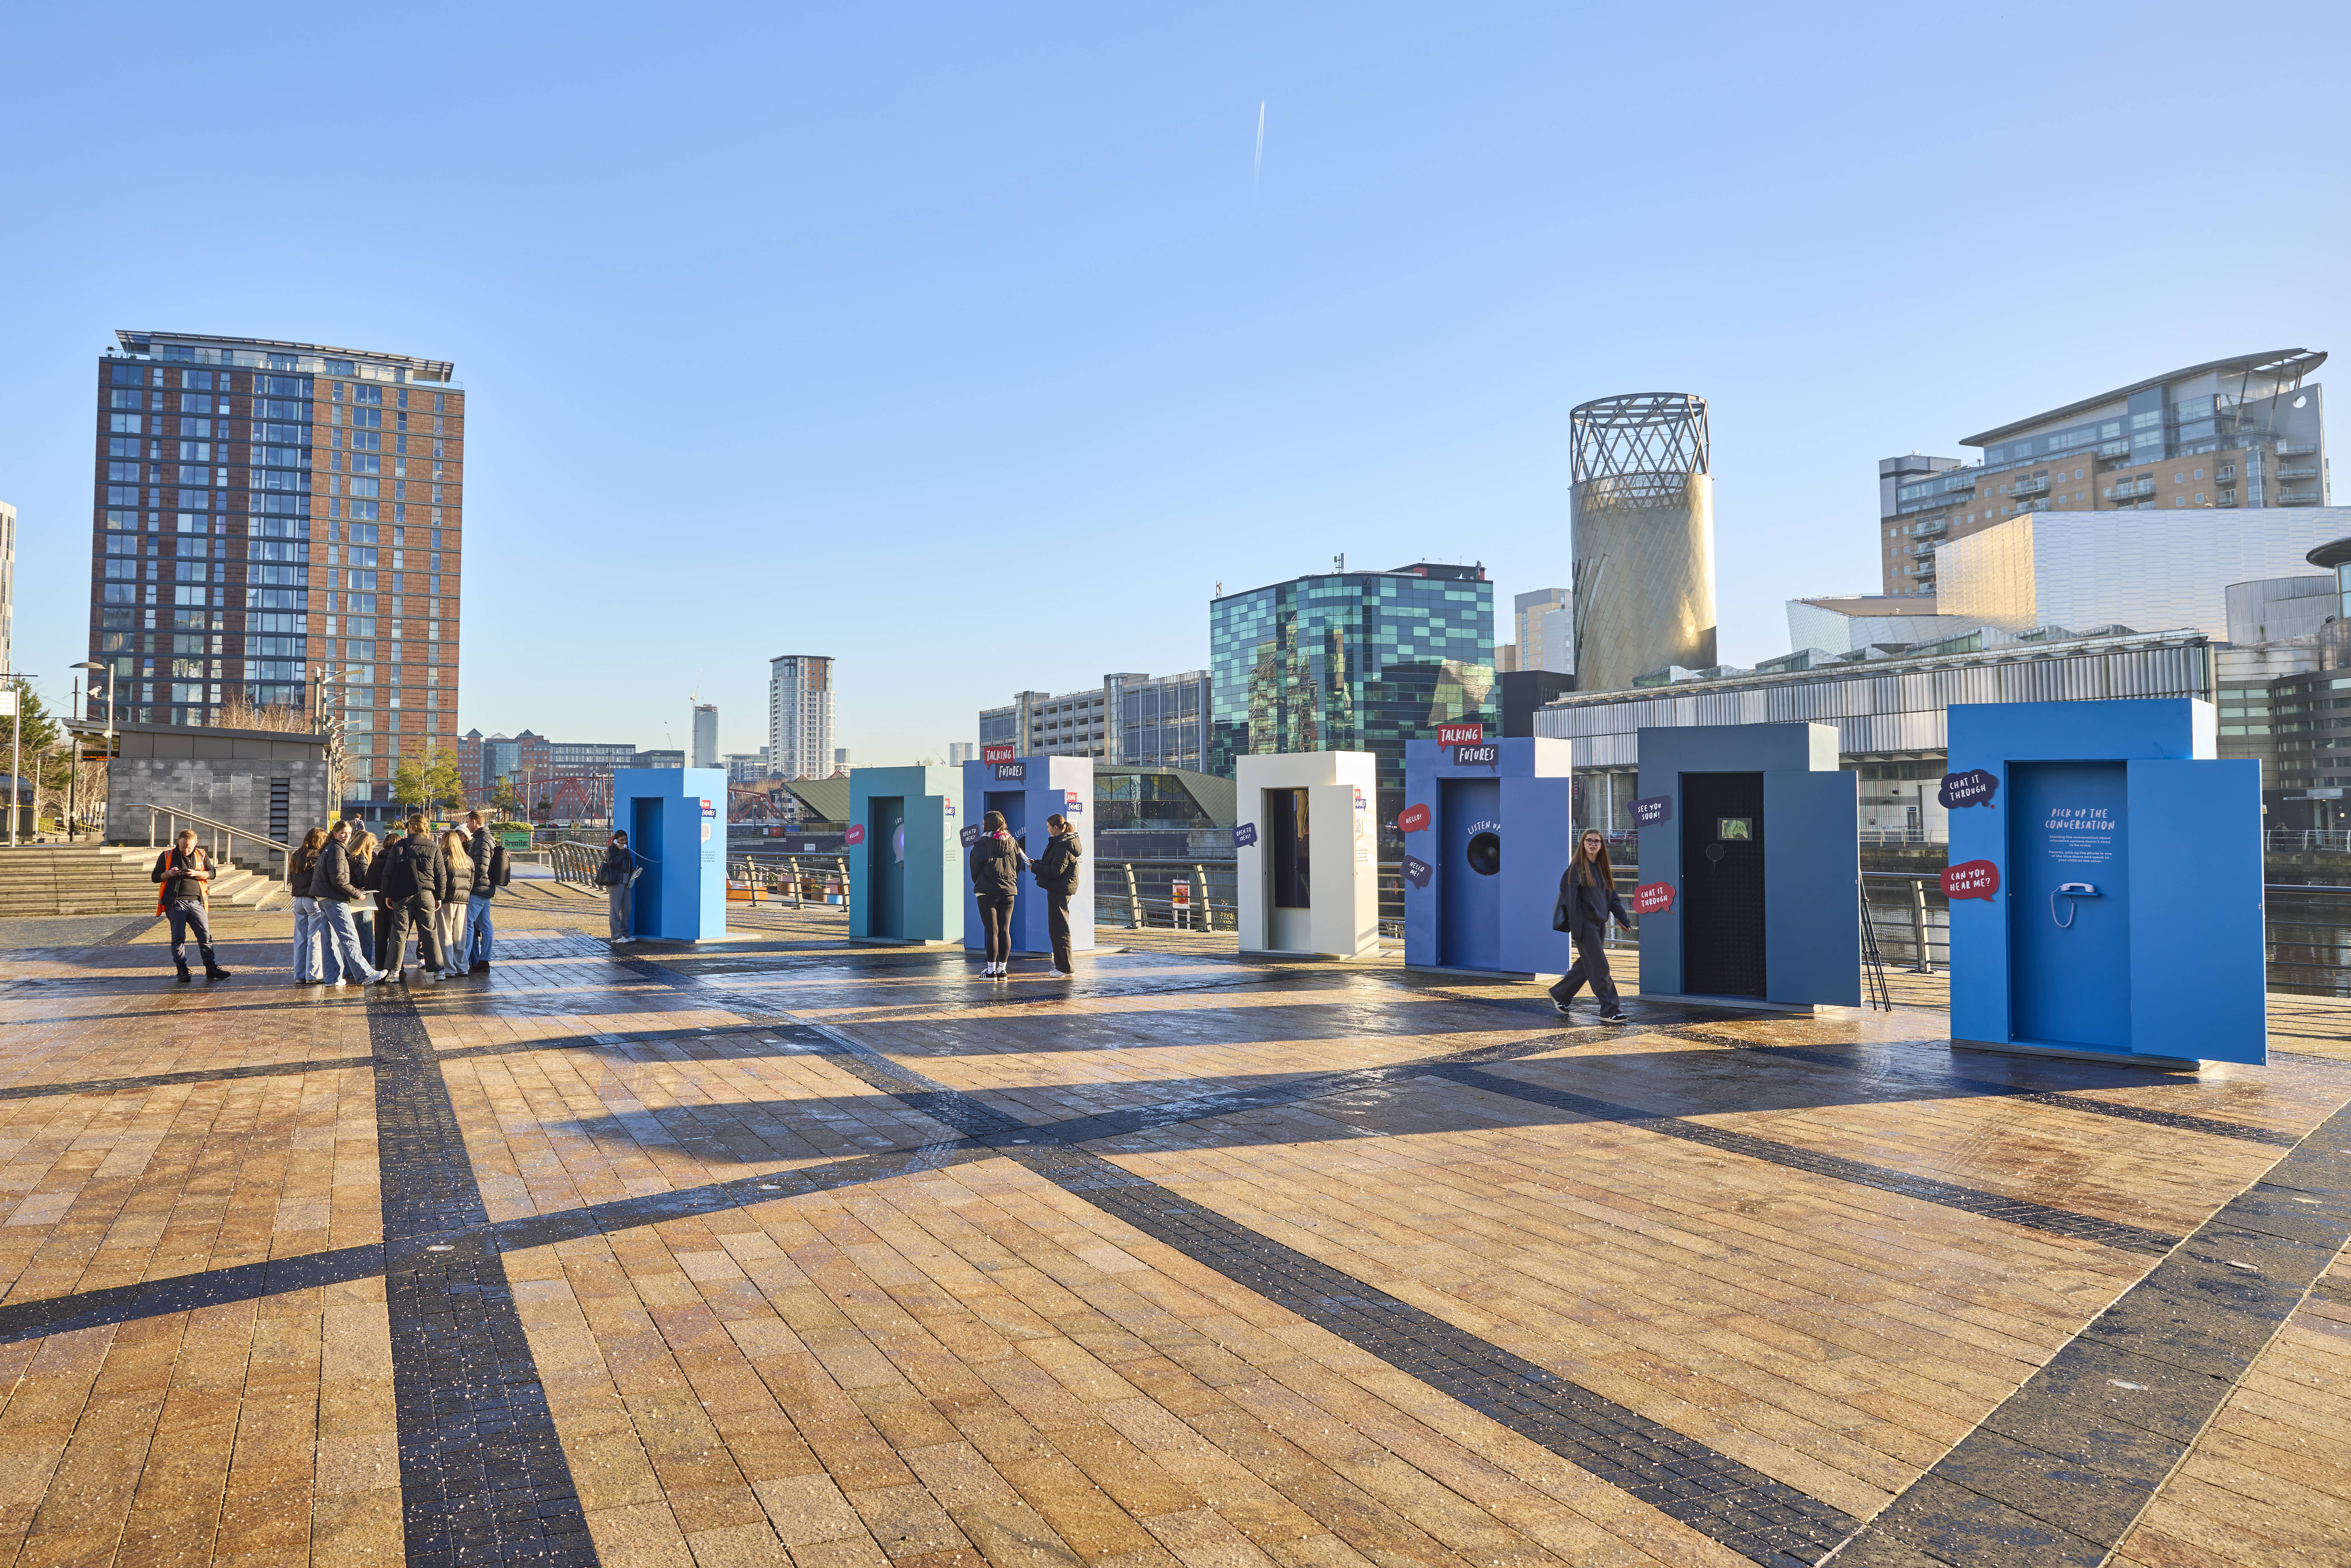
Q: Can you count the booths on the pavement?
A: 7